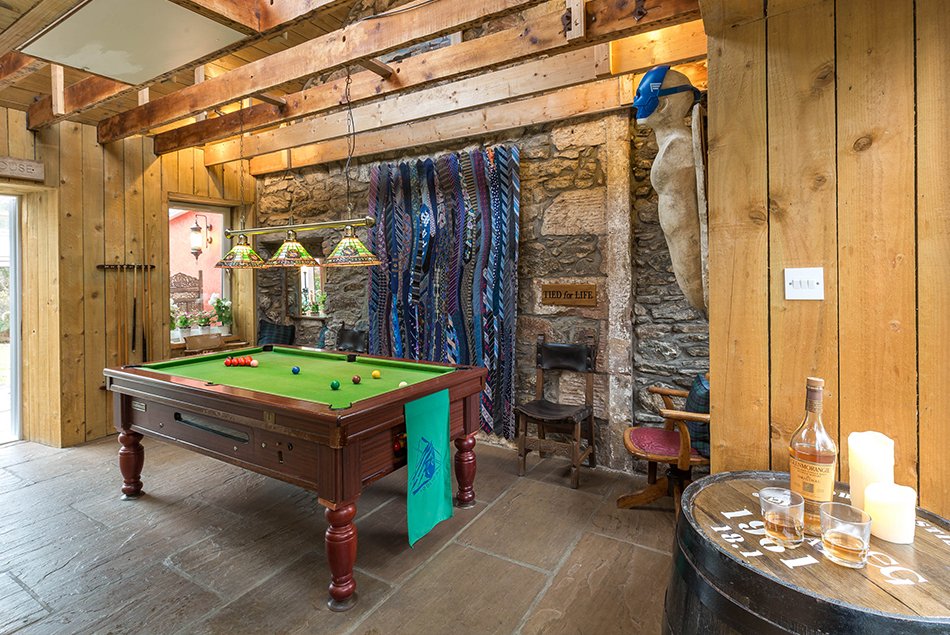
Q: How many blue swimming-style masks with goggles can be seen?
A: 1